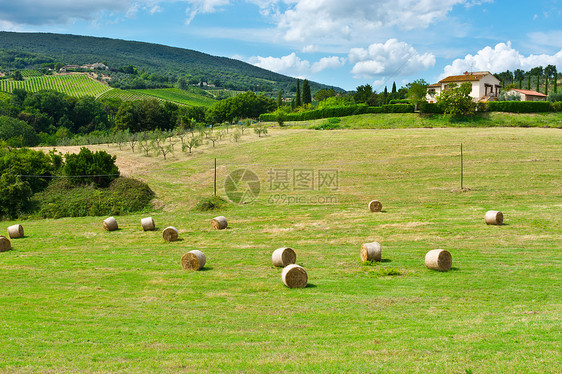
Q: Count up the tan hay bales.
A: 13